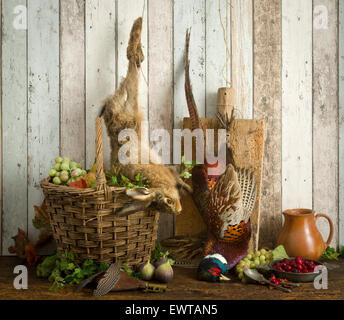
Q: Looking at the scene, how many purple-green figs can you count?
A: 3